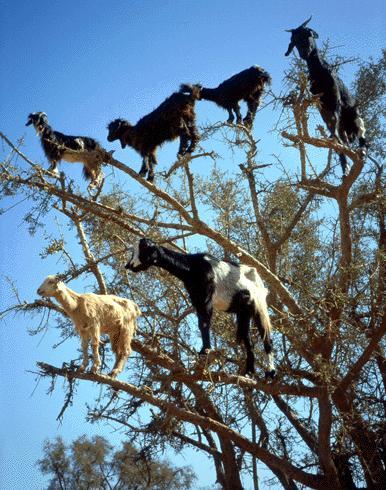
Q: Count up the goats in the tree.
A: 6